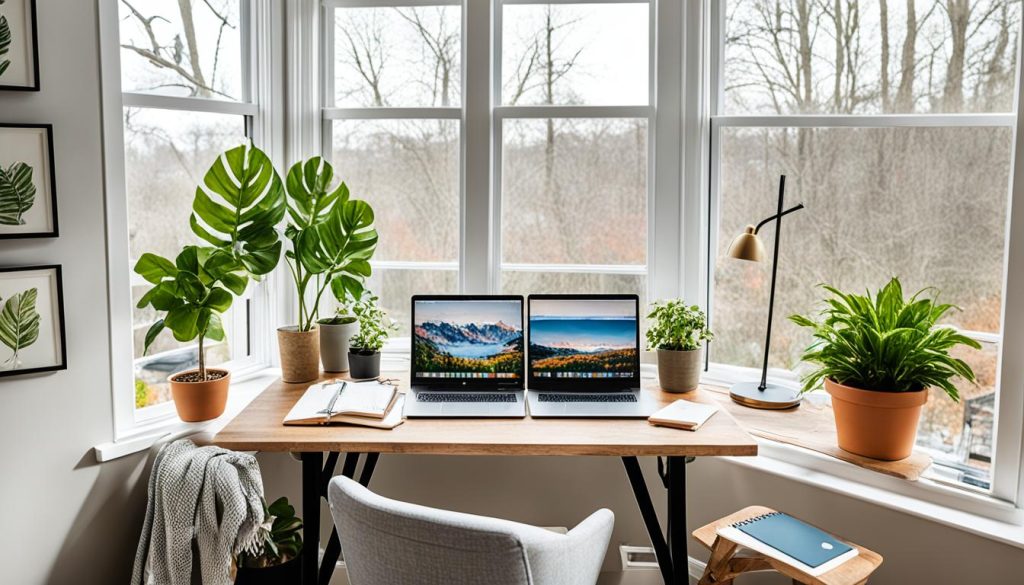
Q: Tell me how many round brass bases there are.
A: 1